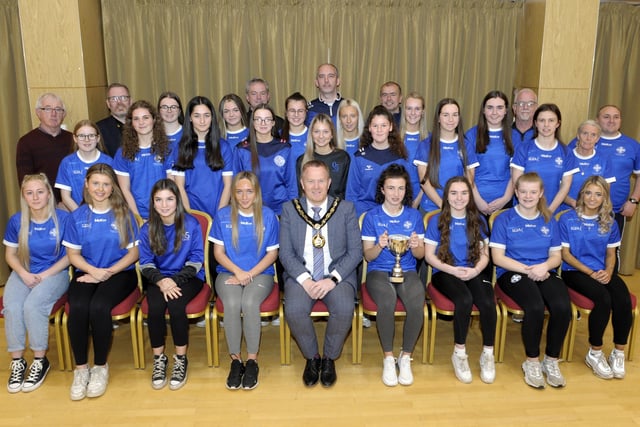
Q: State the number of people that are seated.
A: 9